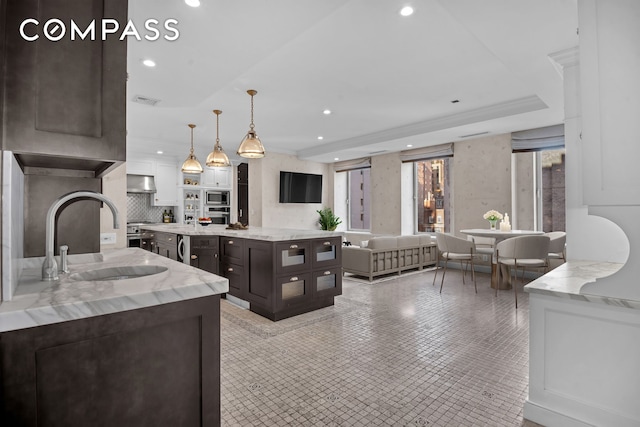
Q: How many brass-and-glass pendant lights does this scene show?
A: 3